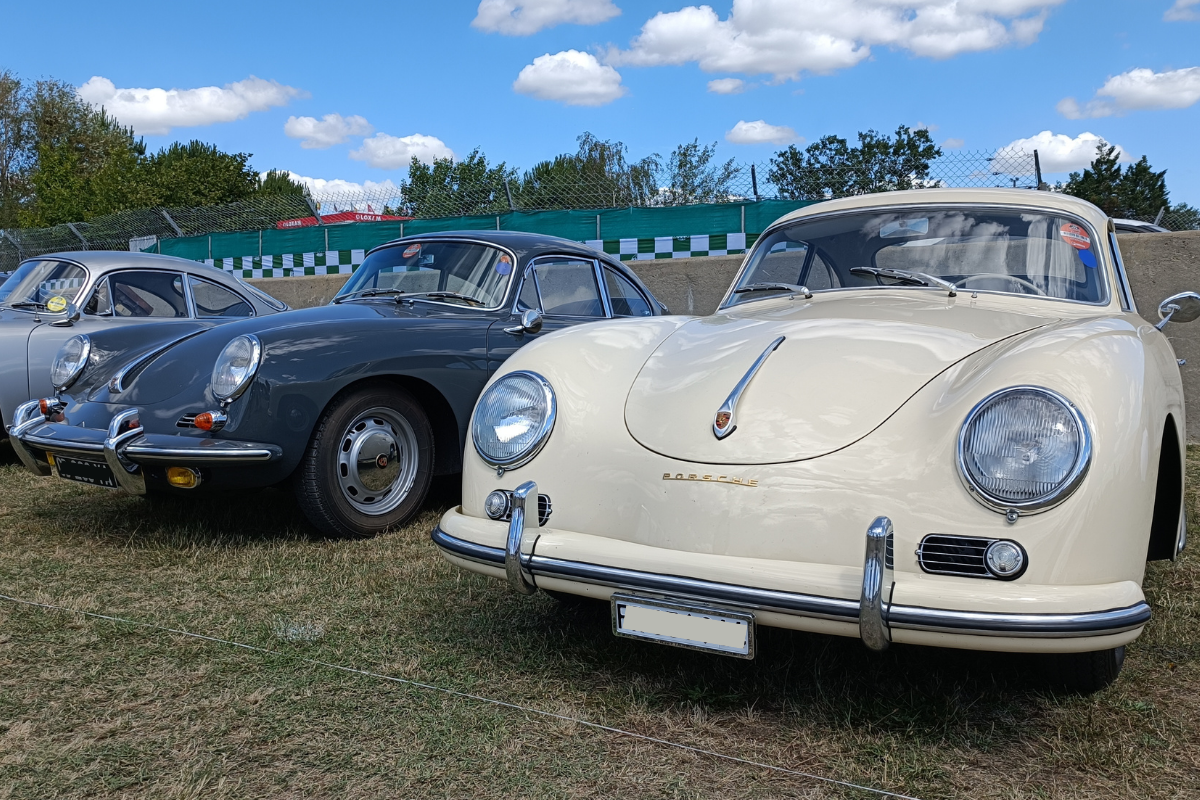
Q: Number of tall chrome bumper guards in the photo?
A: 4